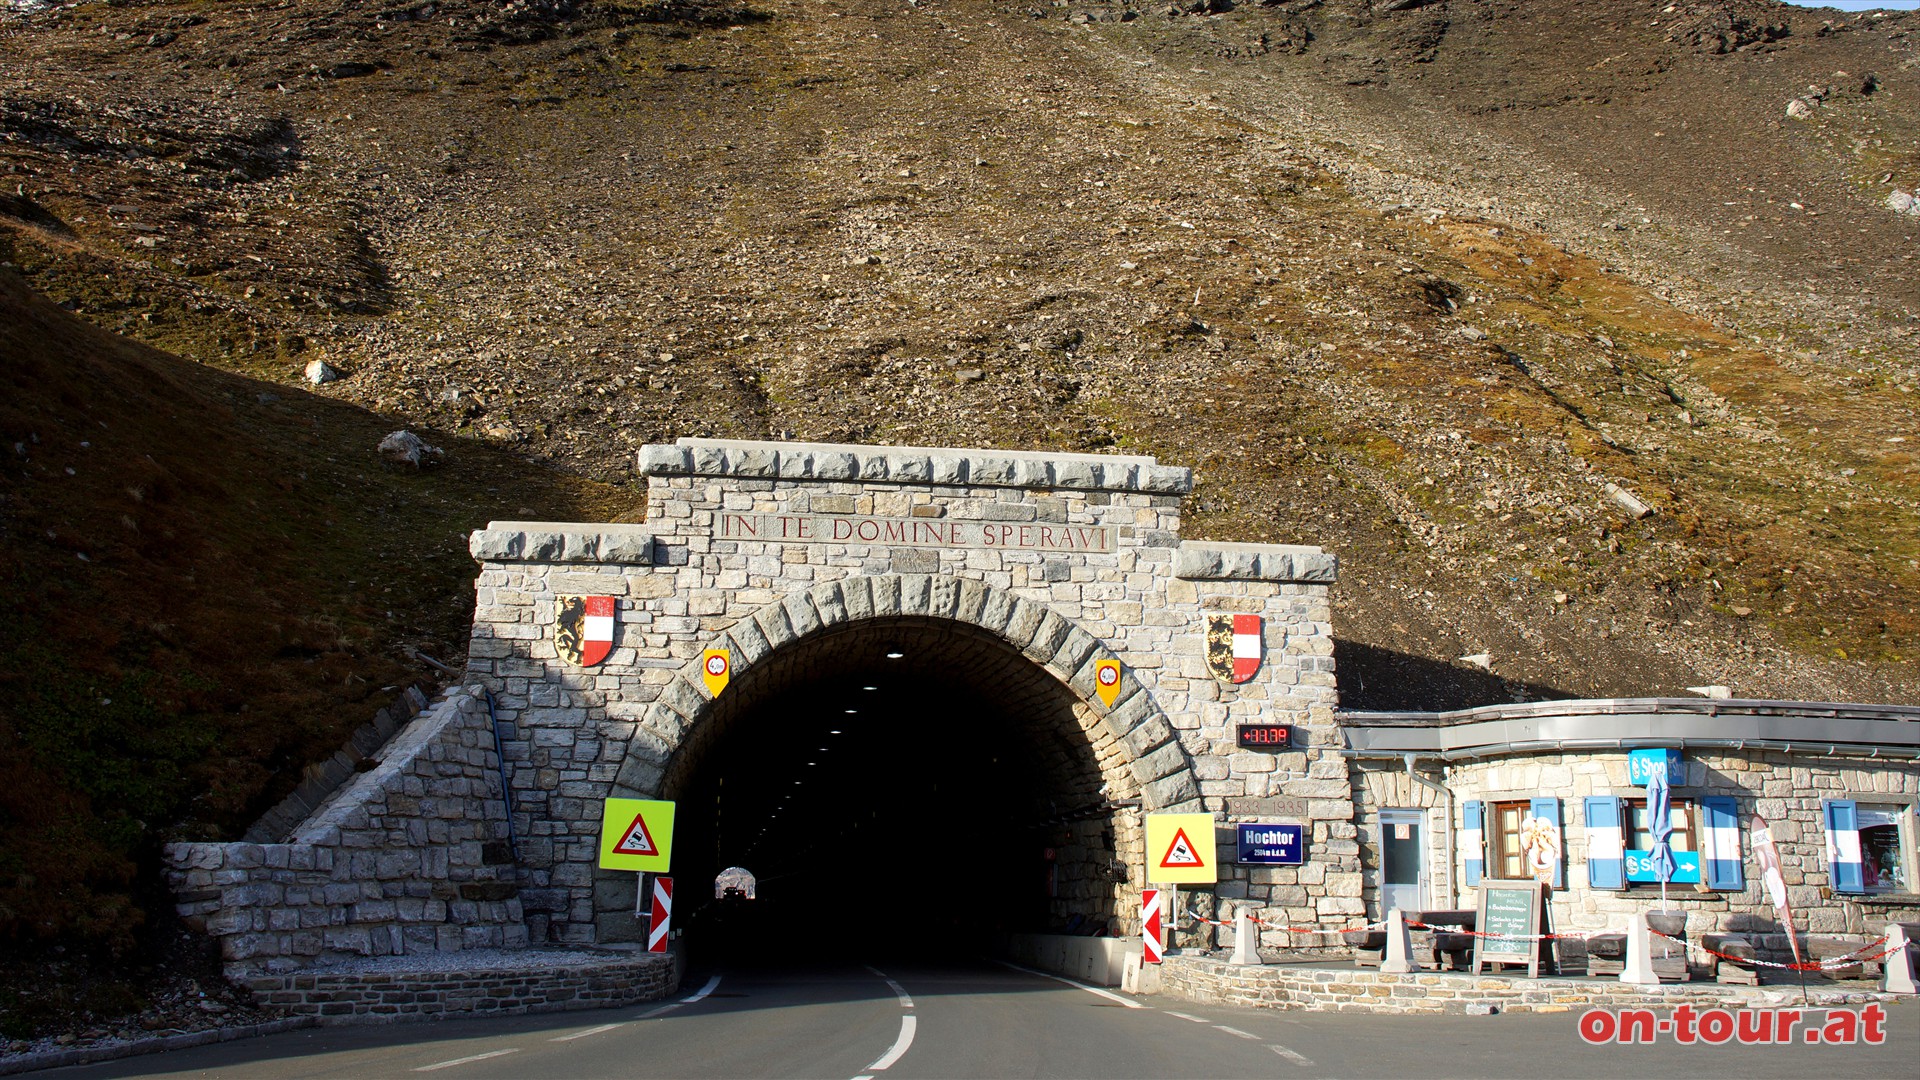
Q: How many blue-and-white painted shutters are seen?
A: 5